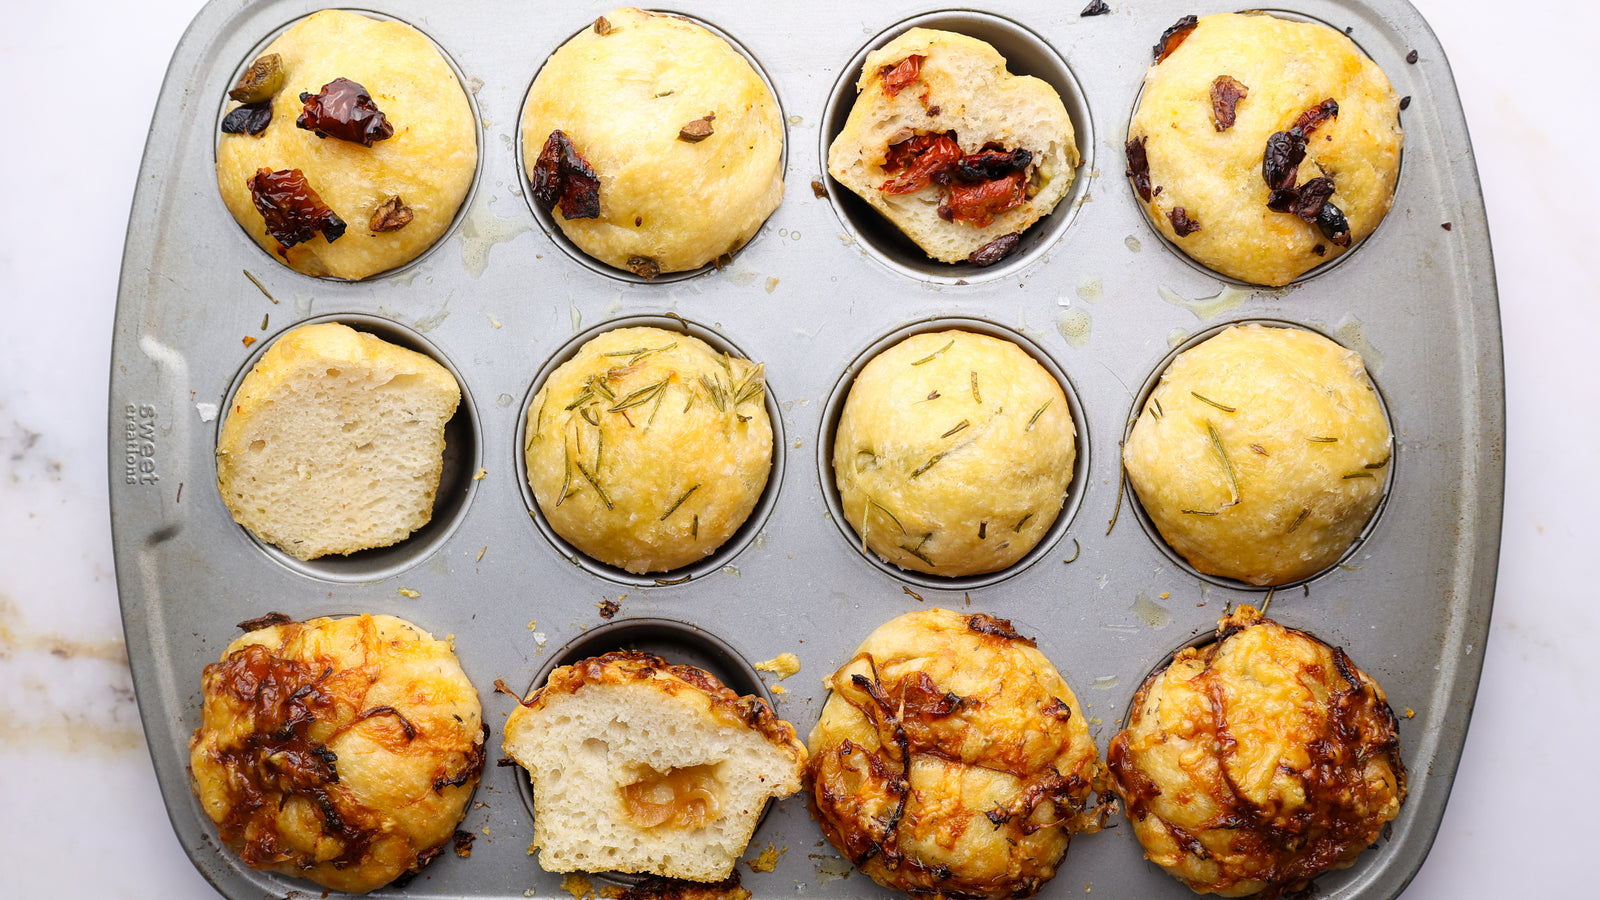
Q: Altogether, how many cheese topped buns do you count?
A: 4